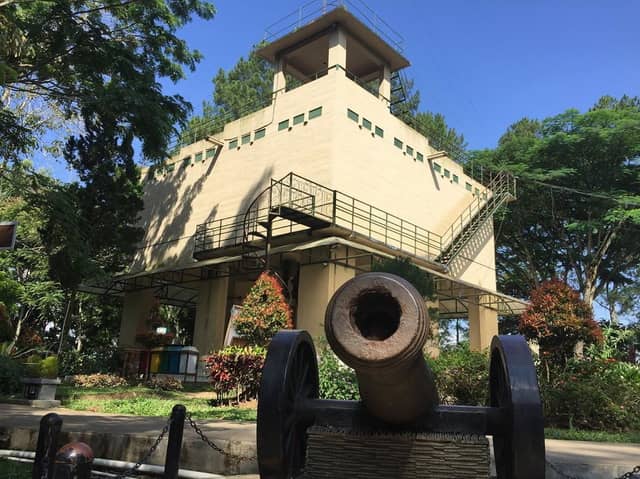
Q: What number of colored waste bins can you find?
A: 5